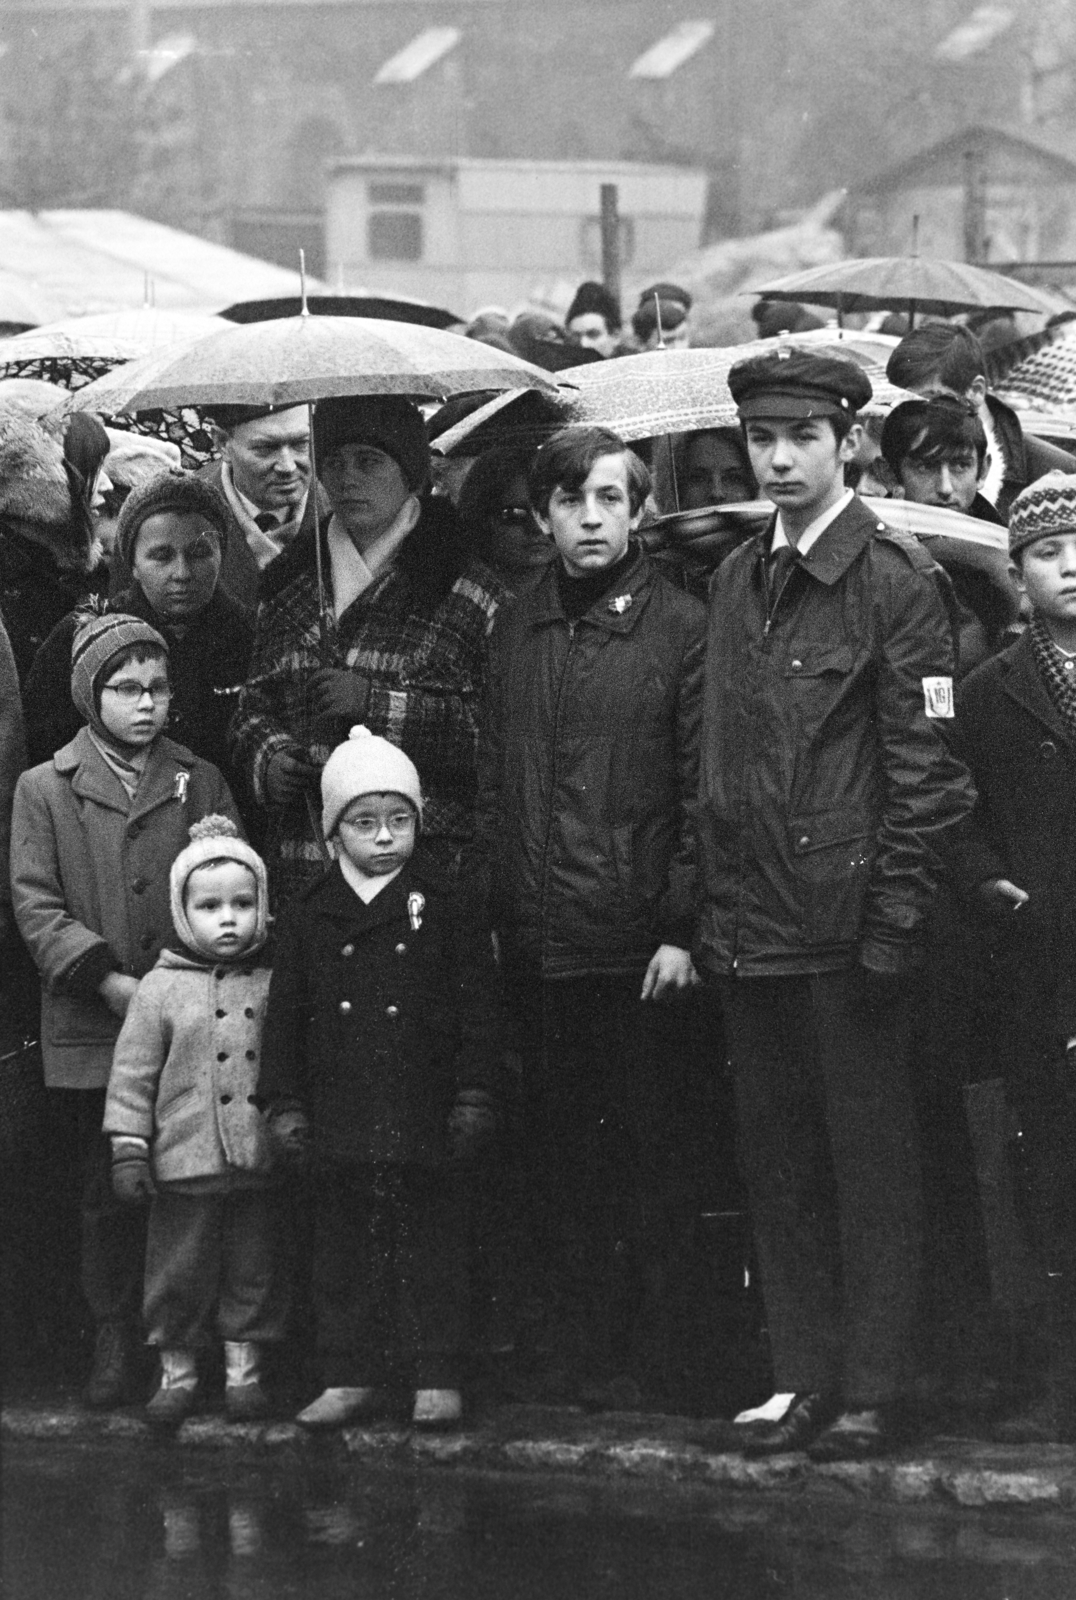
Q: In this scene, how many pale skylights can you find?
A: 4